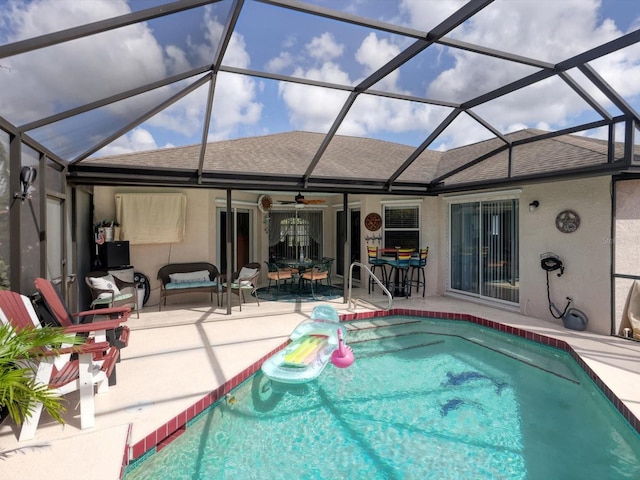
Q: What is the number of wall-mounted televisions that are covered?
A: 1